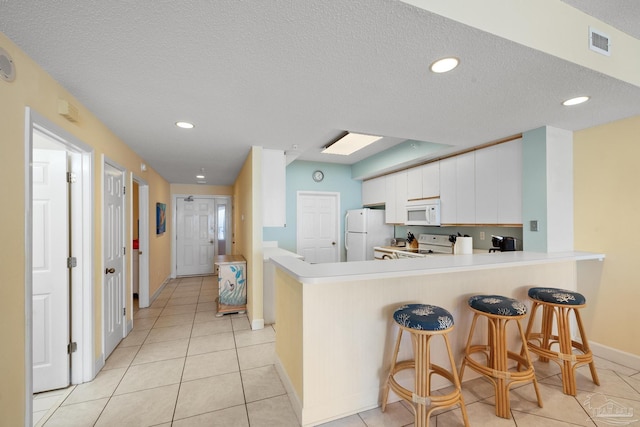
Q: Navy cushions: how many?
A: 3